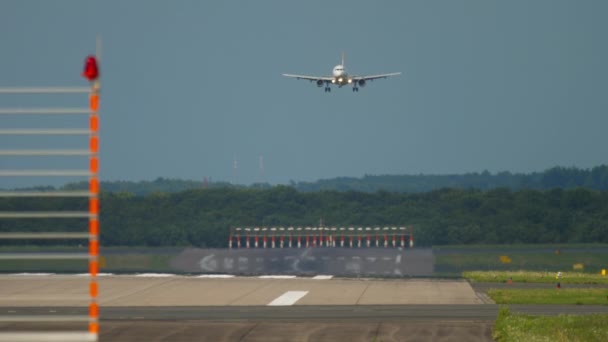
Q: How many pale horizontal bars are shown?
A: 13